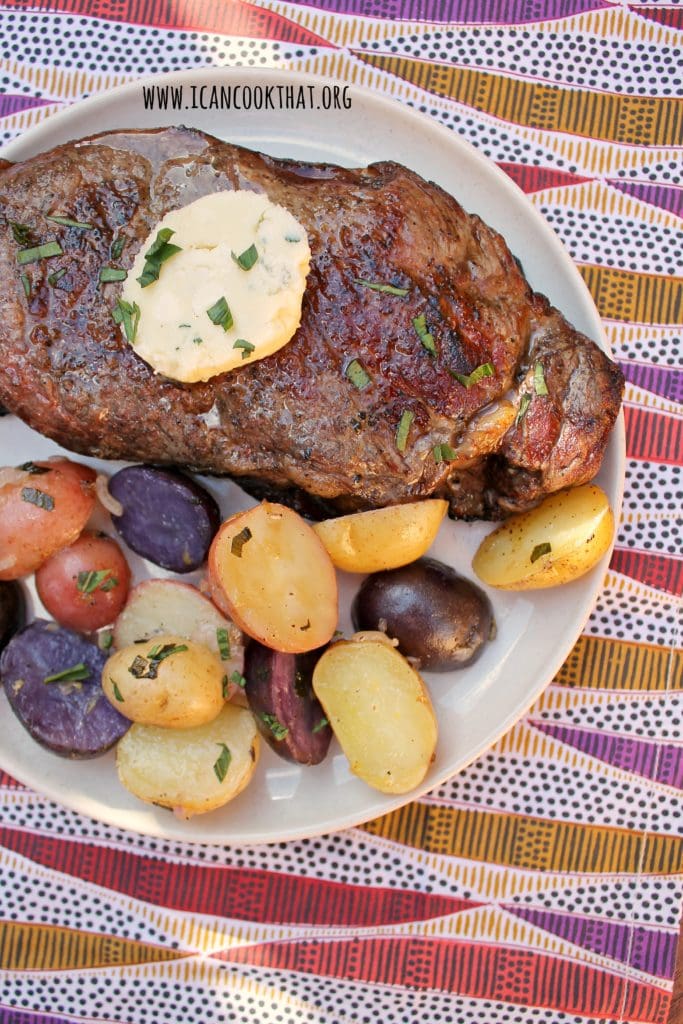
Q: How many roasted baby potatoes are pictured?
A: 14